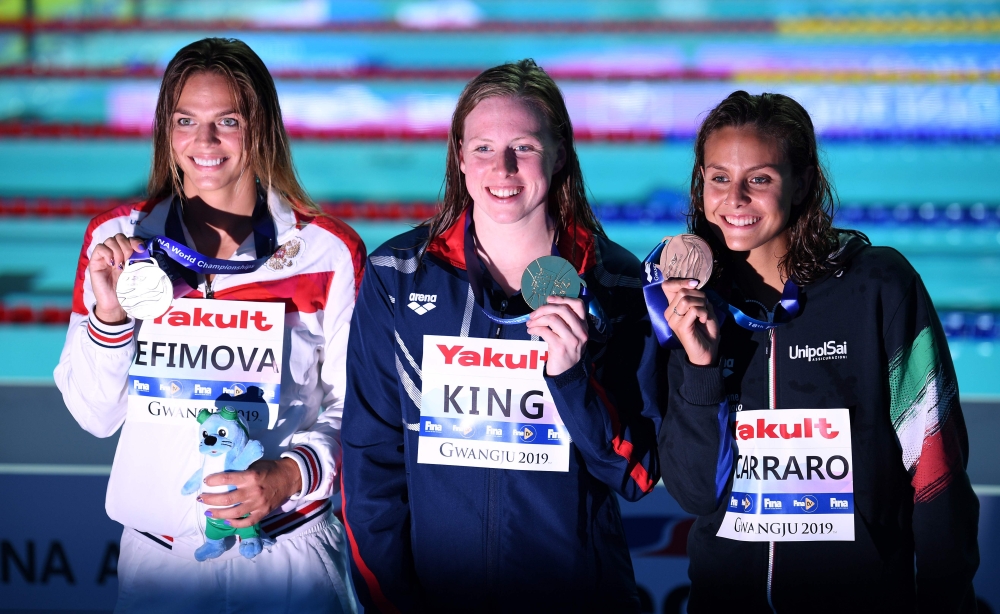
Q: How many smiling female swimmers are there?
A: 3